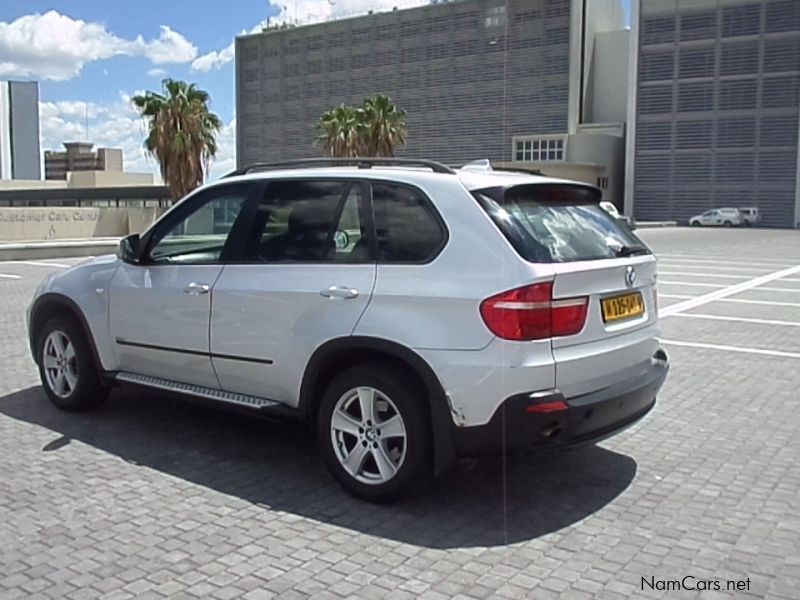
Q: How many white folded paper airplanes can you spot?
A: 0